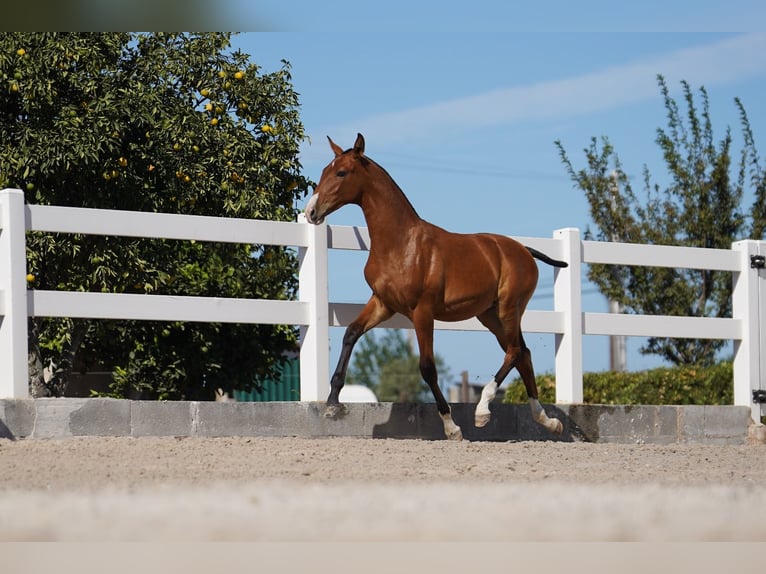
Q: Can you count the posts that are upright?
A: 4